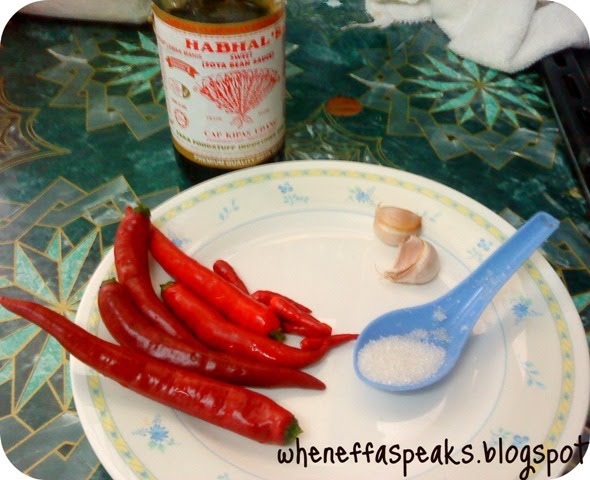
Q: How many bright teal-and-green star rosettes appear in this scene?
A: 3